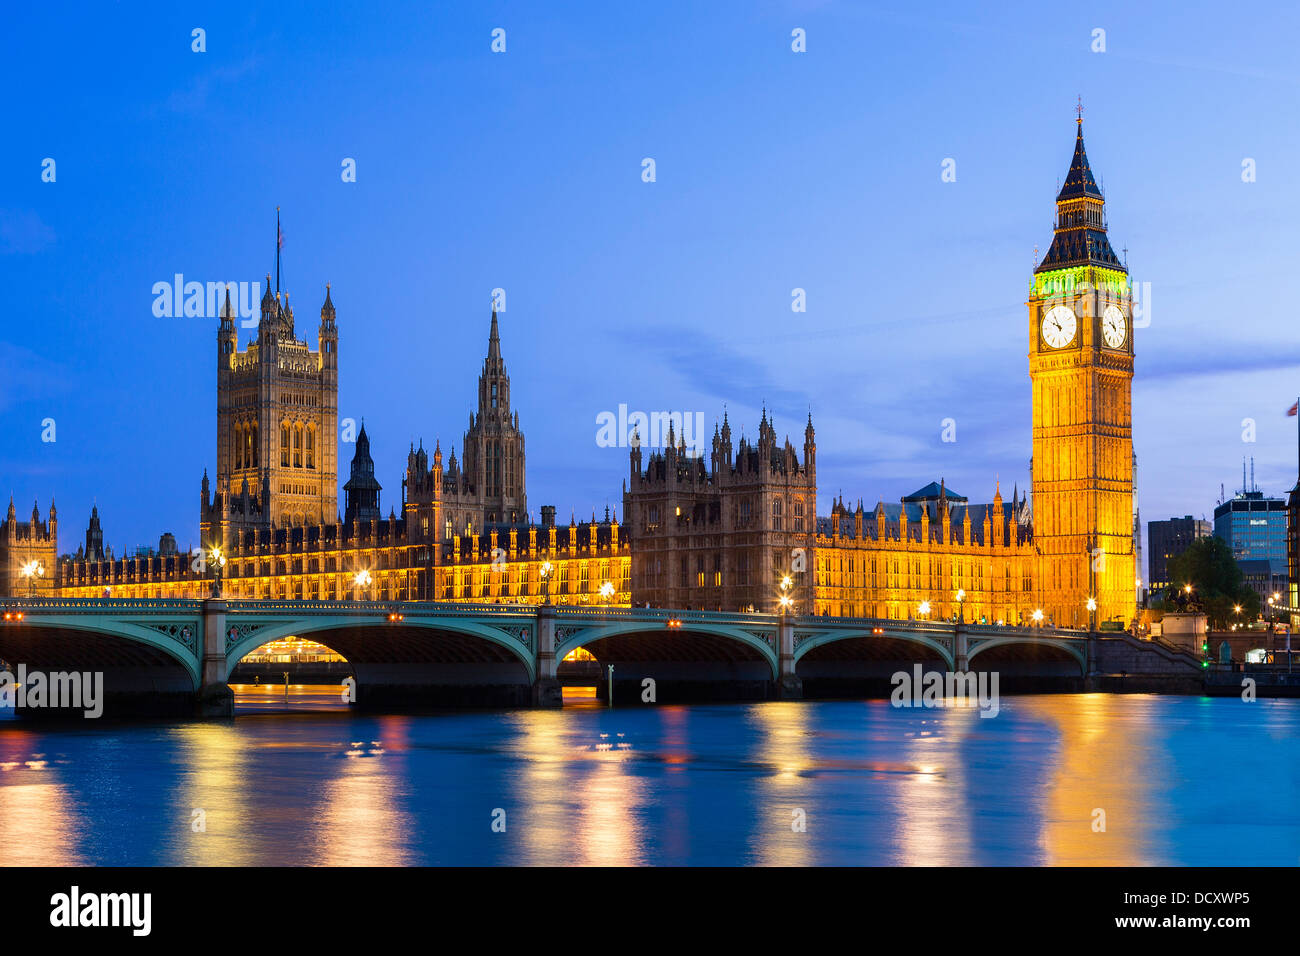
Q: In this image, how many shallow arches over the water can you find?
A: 5